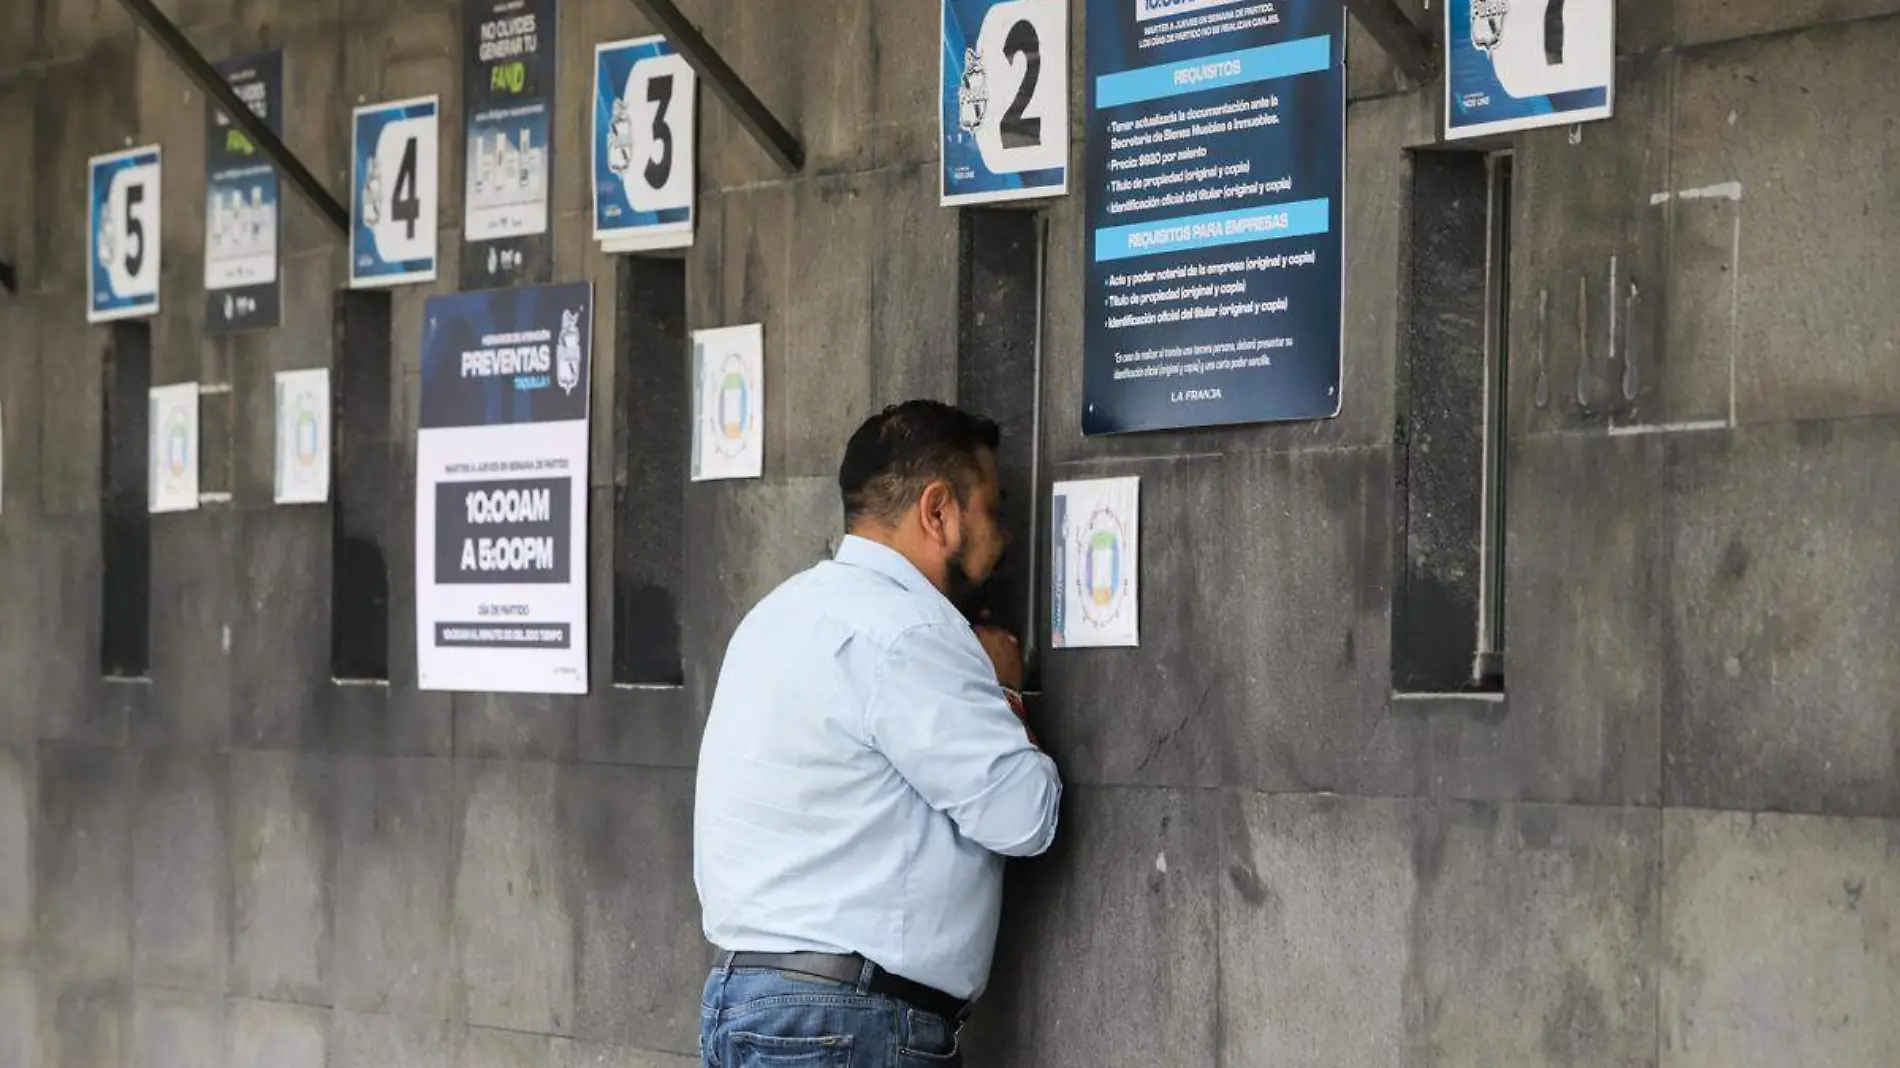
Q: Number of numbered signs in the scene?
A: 5